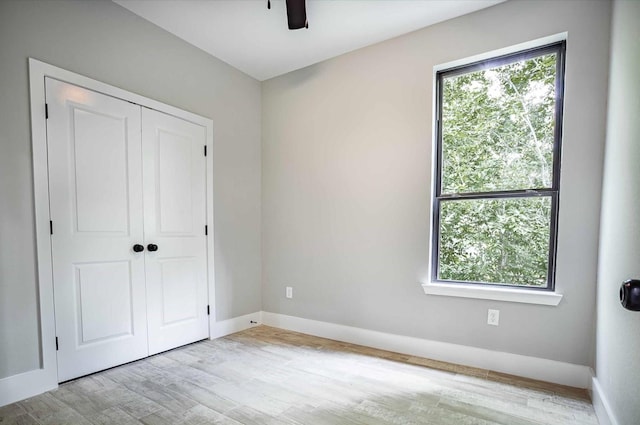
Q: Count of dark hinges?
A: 6